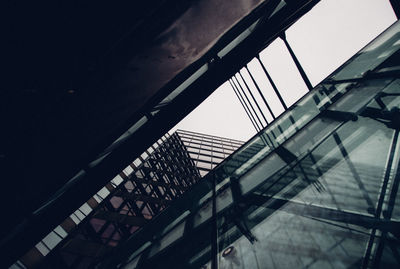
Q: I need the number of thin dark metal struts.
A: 7